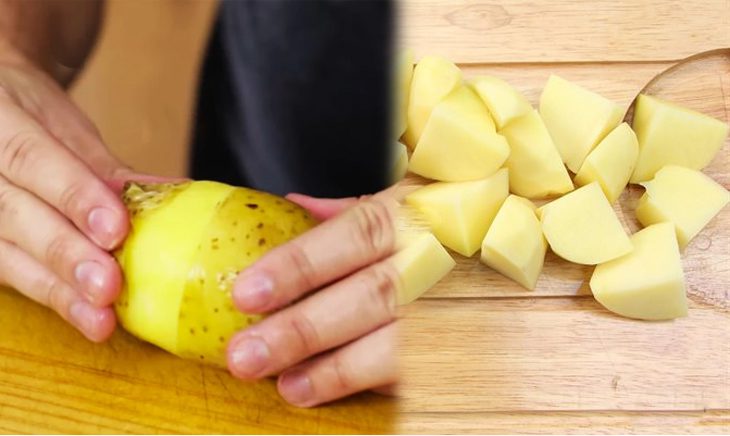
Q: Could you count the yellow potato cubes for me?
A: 15